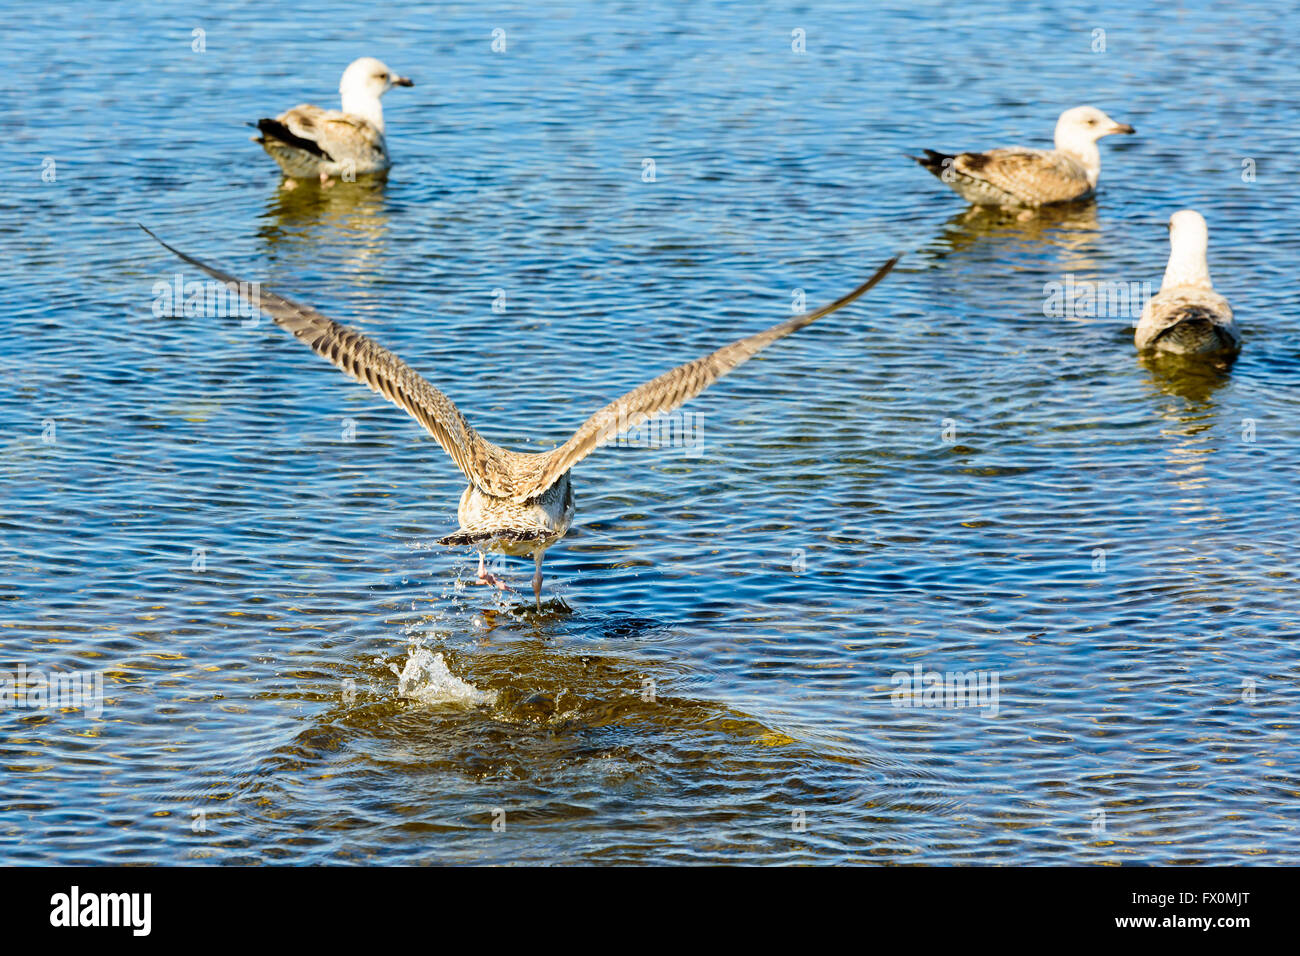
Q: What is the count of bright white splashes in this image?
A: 1